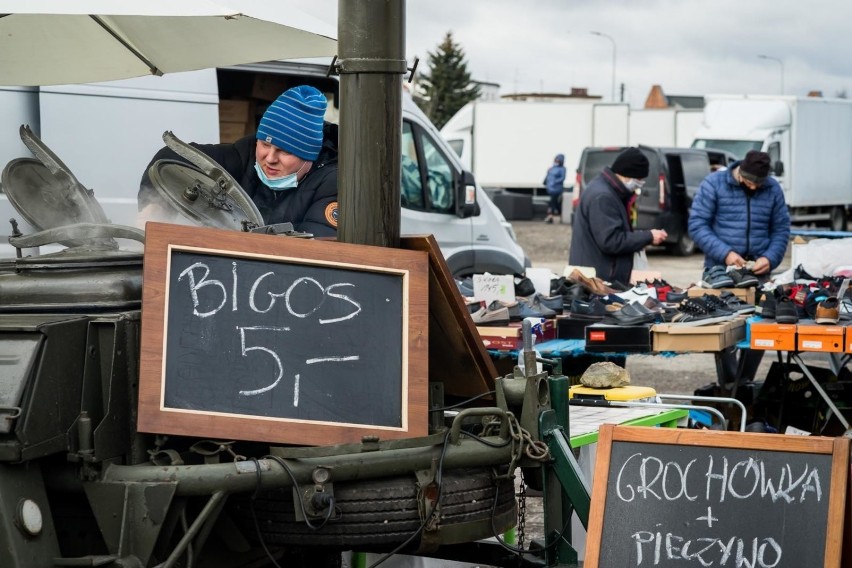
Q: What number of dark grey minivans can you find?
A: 1